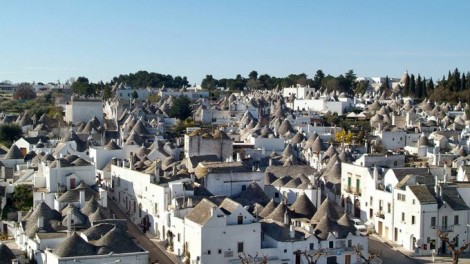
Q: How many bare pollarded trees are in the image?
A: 4